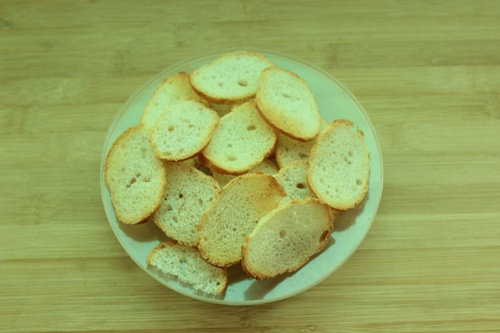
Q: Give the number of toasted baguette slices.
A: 14